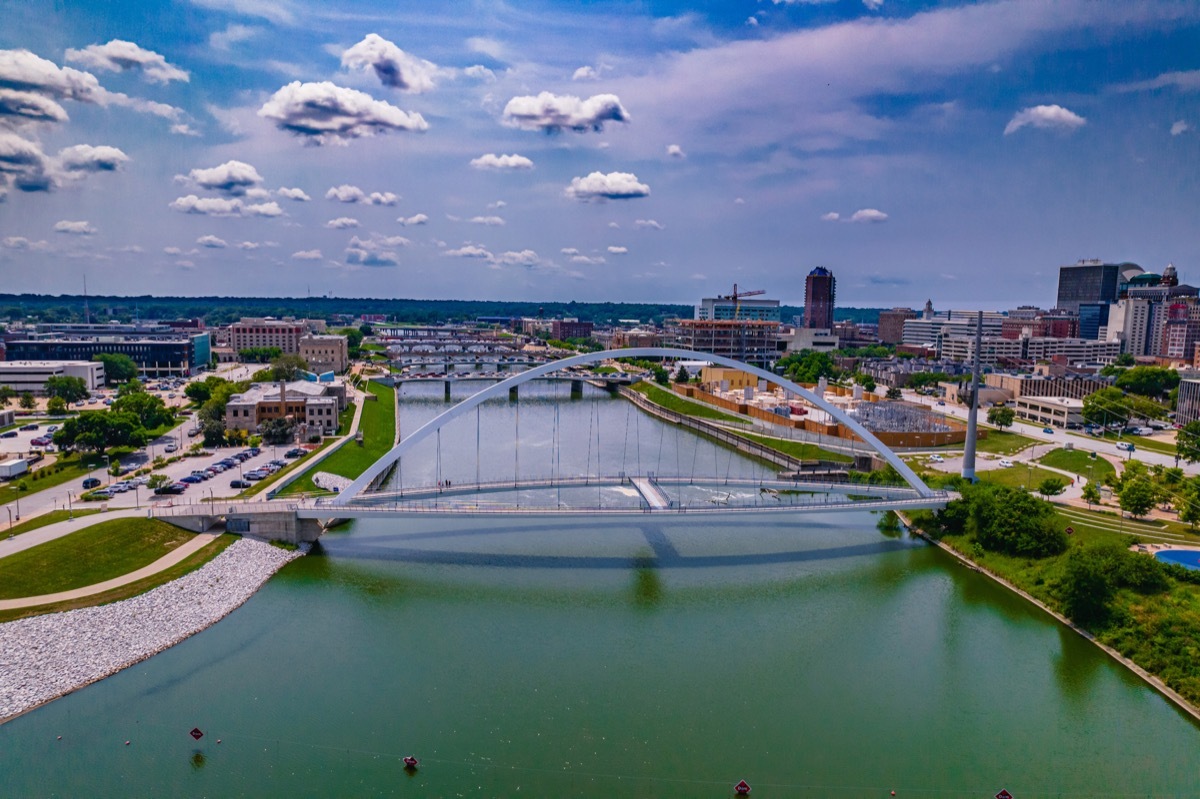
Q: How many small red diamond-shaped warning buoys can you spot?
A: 4